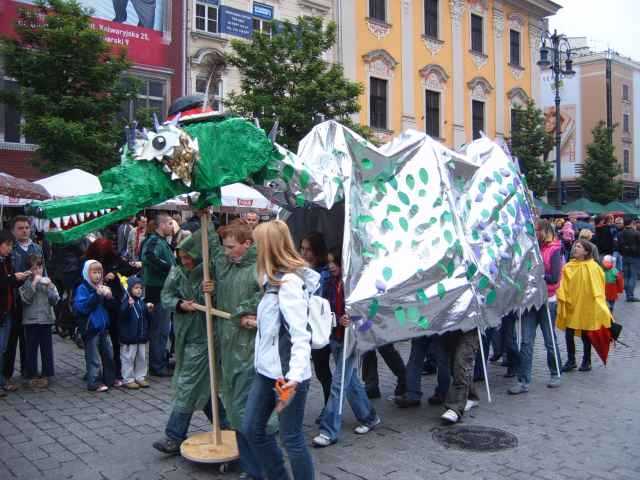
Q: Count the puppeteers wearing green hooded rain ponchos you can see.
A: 2